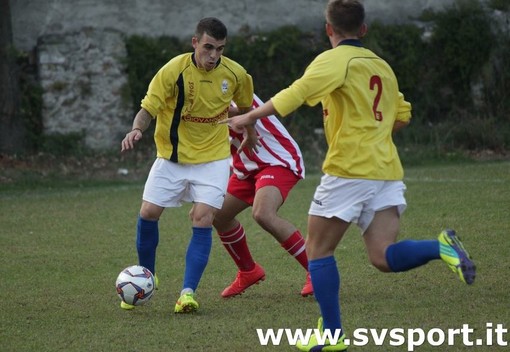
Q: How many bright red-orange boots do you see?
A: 2